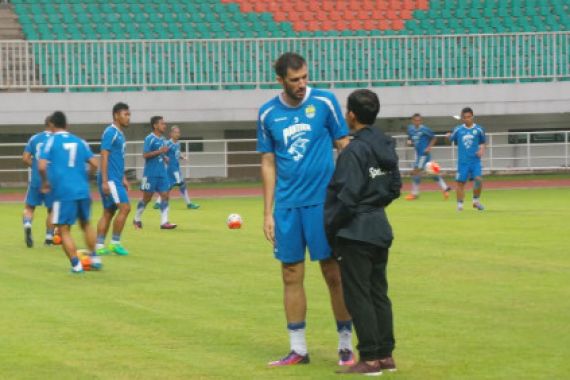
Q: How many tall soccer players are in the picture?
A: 1